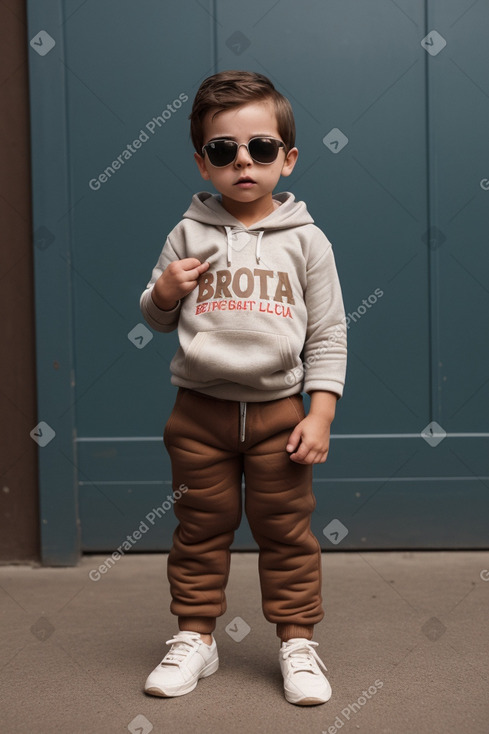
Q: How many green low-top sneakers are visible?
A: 0